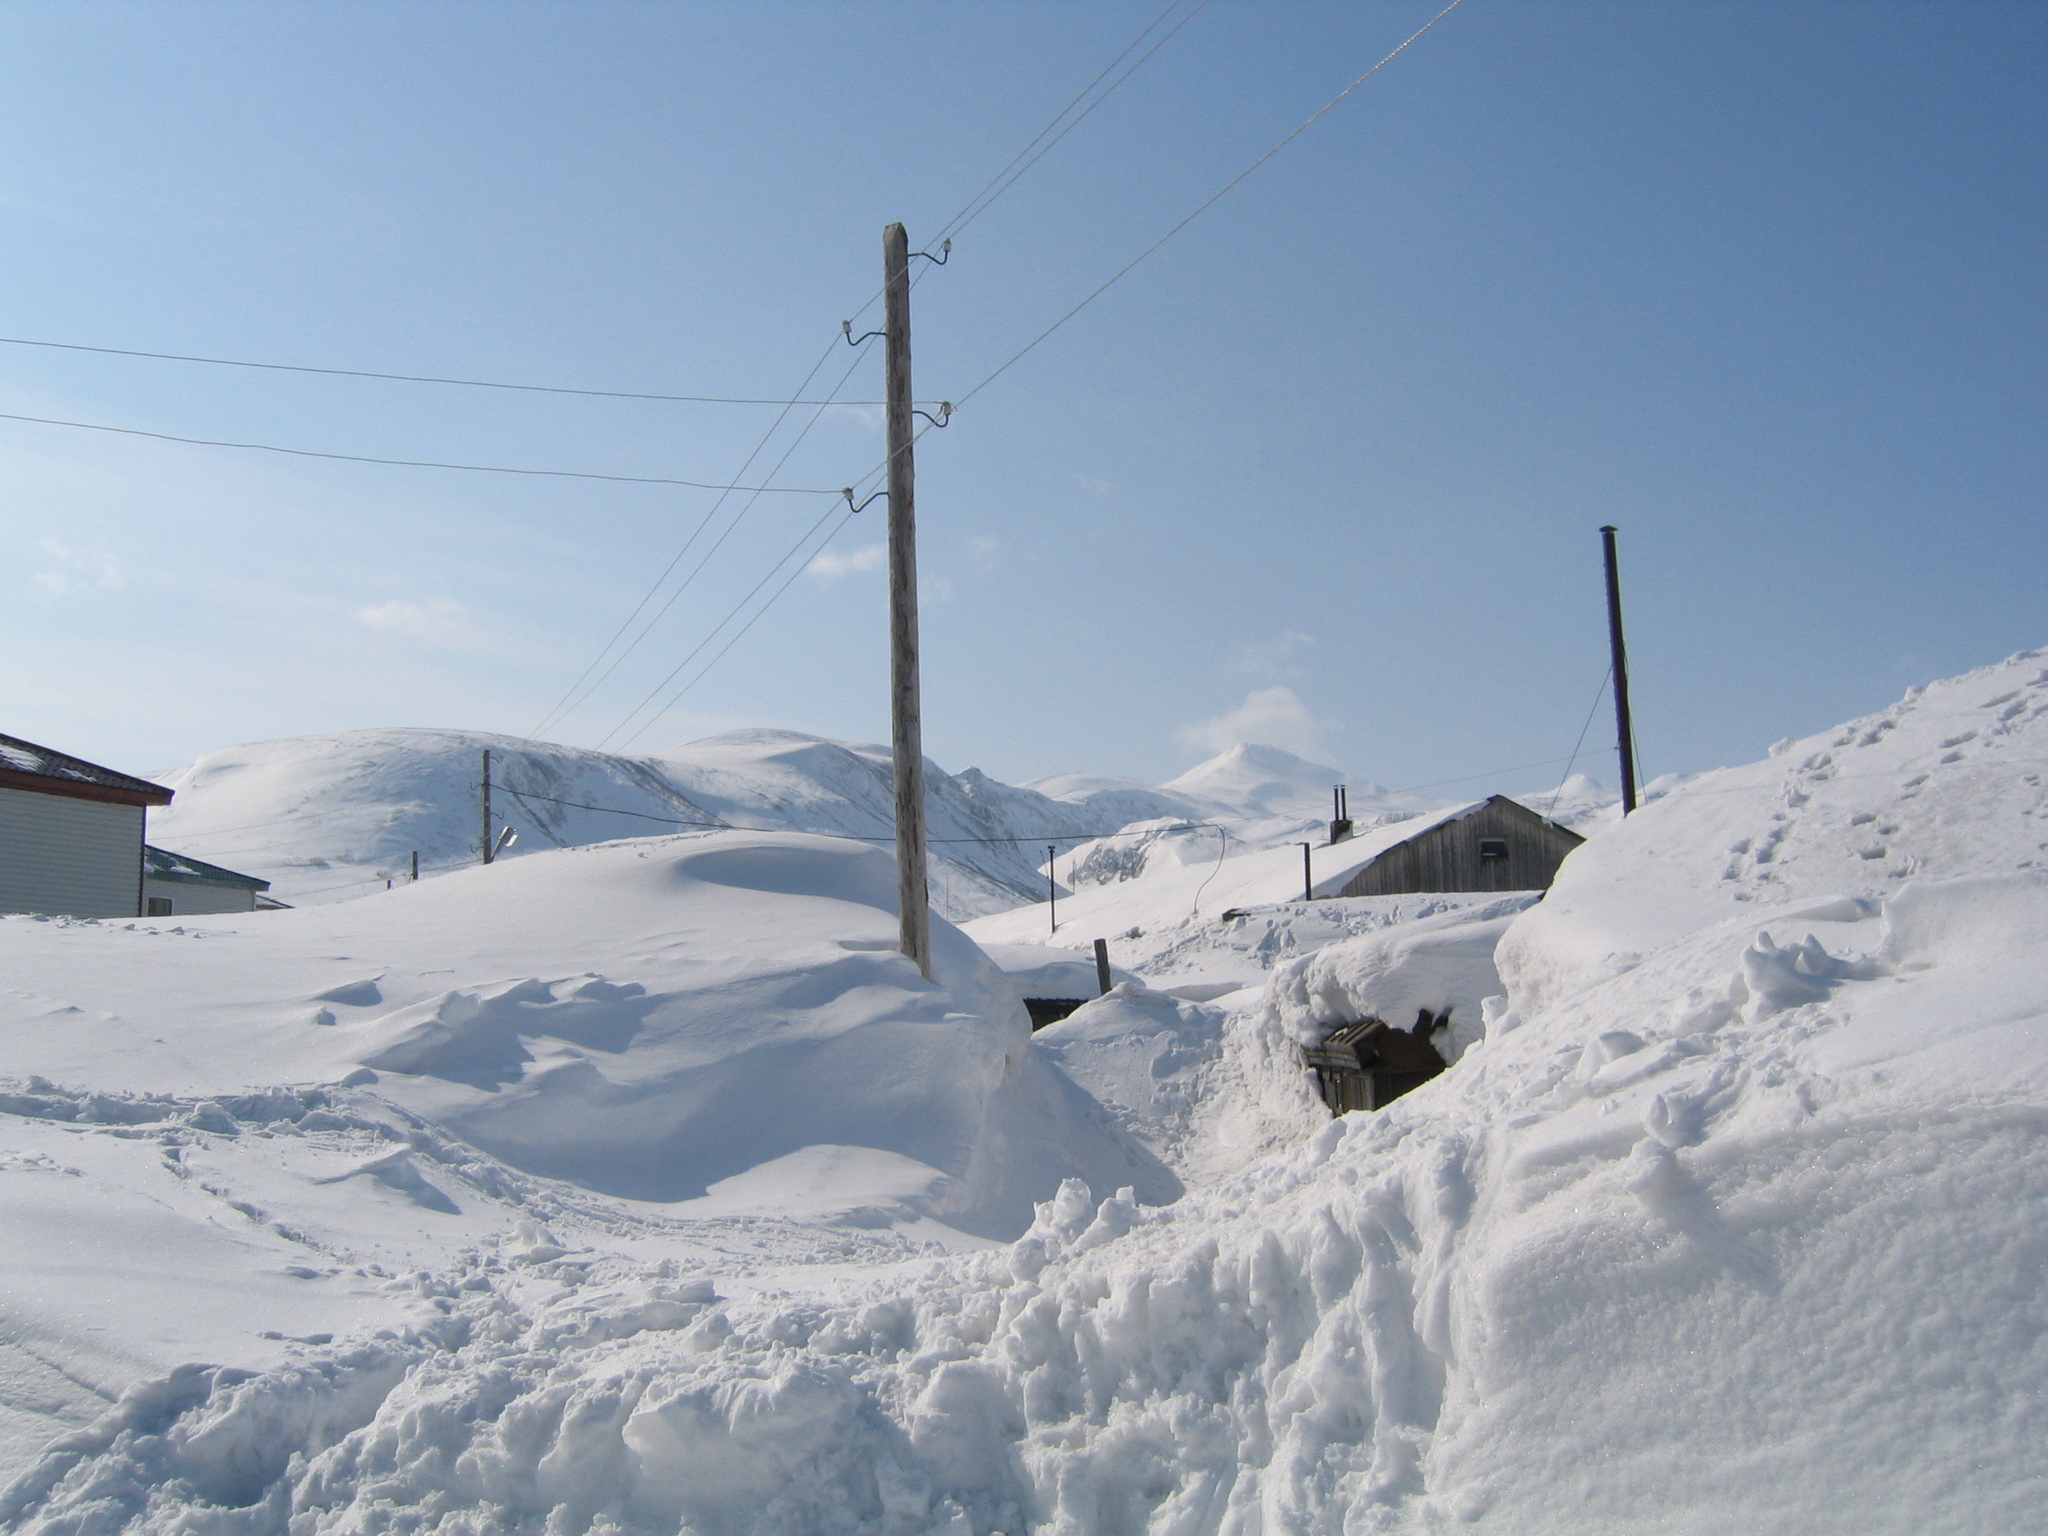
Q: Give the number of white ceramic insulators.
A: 4